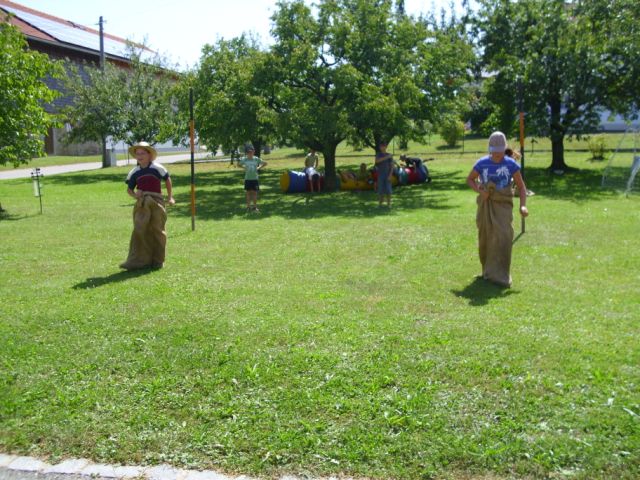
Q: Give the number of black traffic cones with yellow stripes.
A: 0